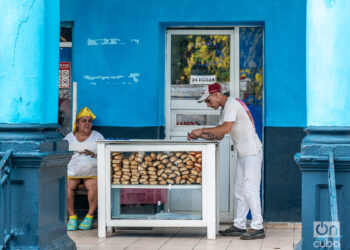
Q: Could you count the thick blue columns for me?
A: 2